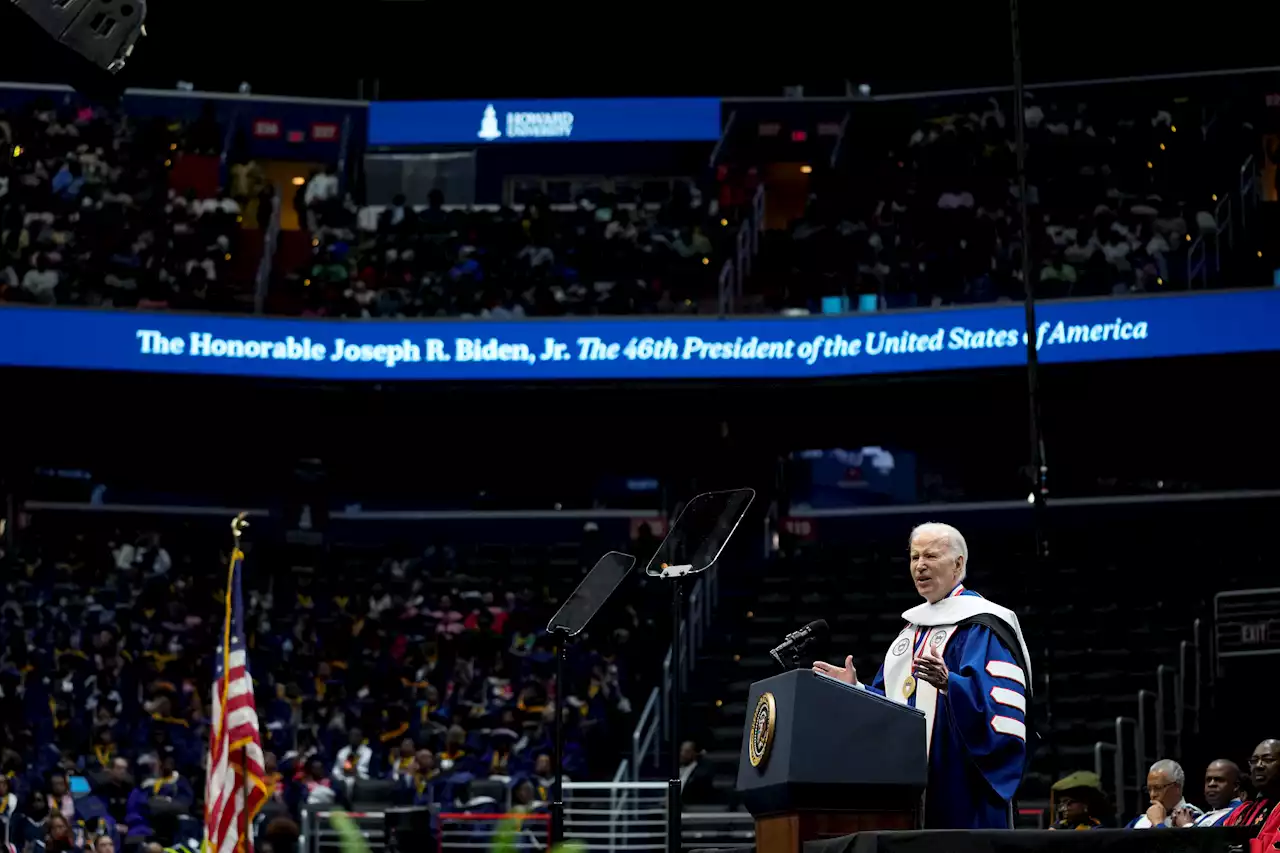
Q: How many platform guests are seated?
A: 4